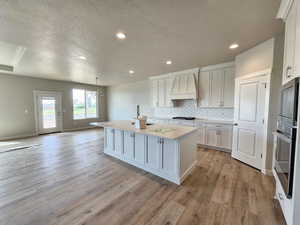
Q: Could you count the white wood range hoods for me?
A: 1